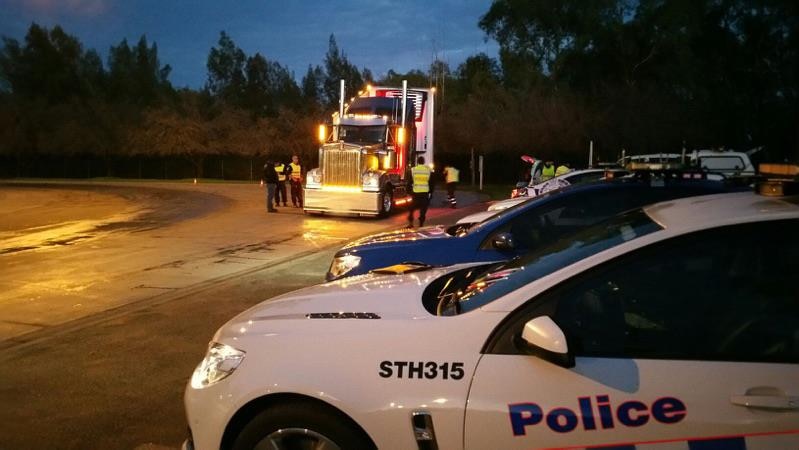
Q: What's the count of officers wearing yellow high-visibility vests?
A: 6